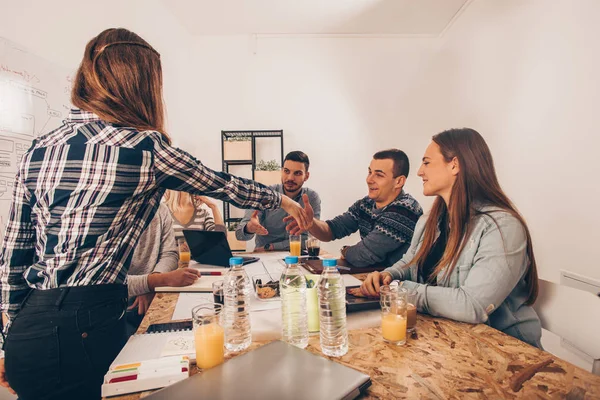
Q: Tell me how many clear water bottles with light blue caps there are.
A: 3